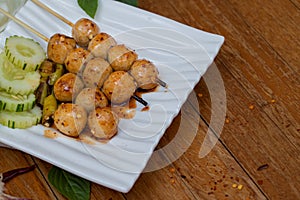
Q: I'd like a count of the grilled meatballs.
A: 12